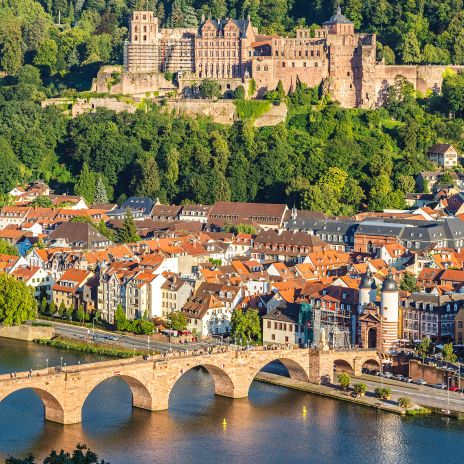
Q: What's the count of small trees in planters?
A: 4